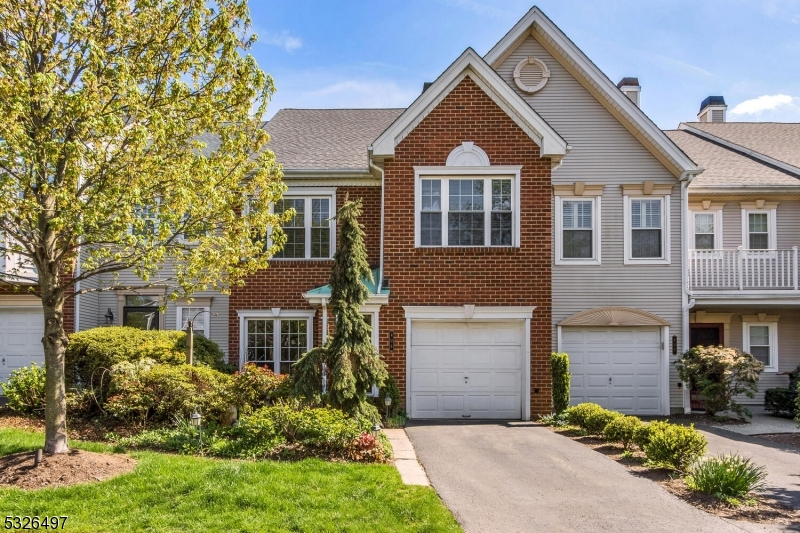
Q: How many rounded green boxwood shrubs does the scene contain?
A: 5